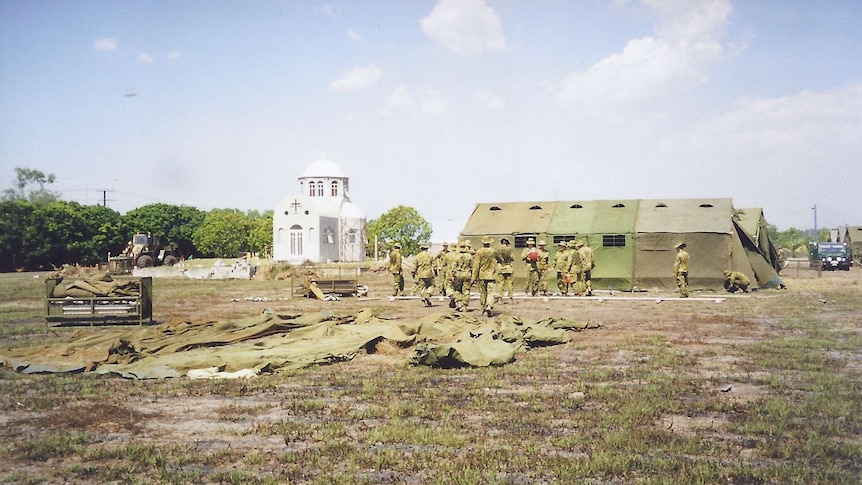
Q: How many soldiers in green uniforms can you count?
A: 15